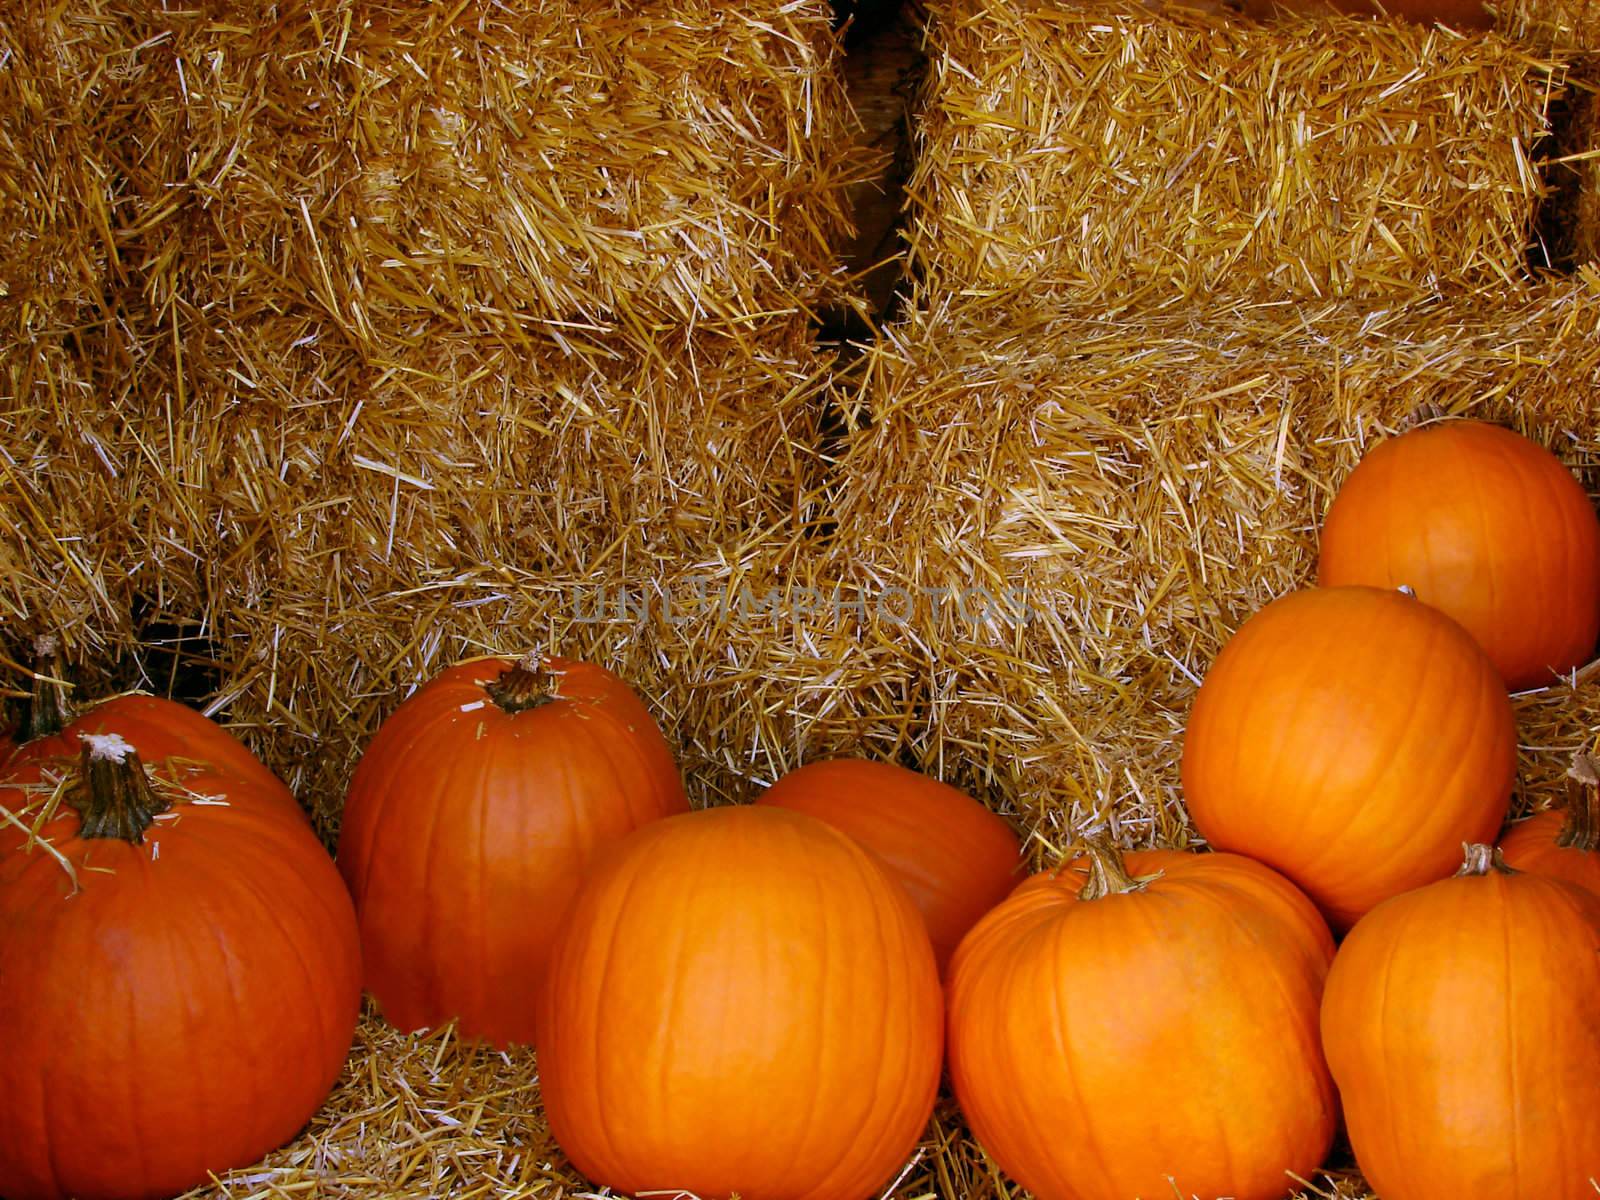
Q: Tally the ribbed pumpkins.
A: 10